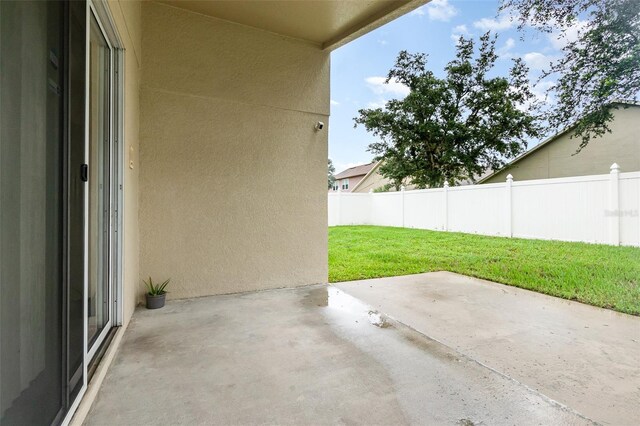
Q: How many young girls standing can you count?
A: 0